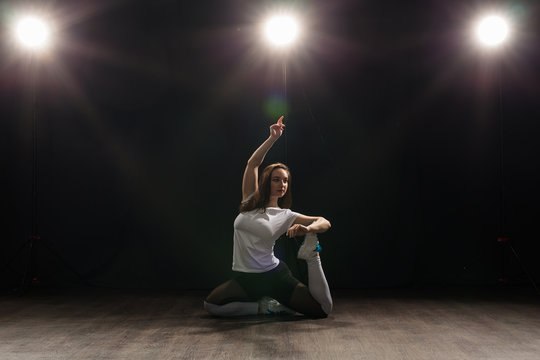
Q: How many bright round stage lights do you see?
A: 3